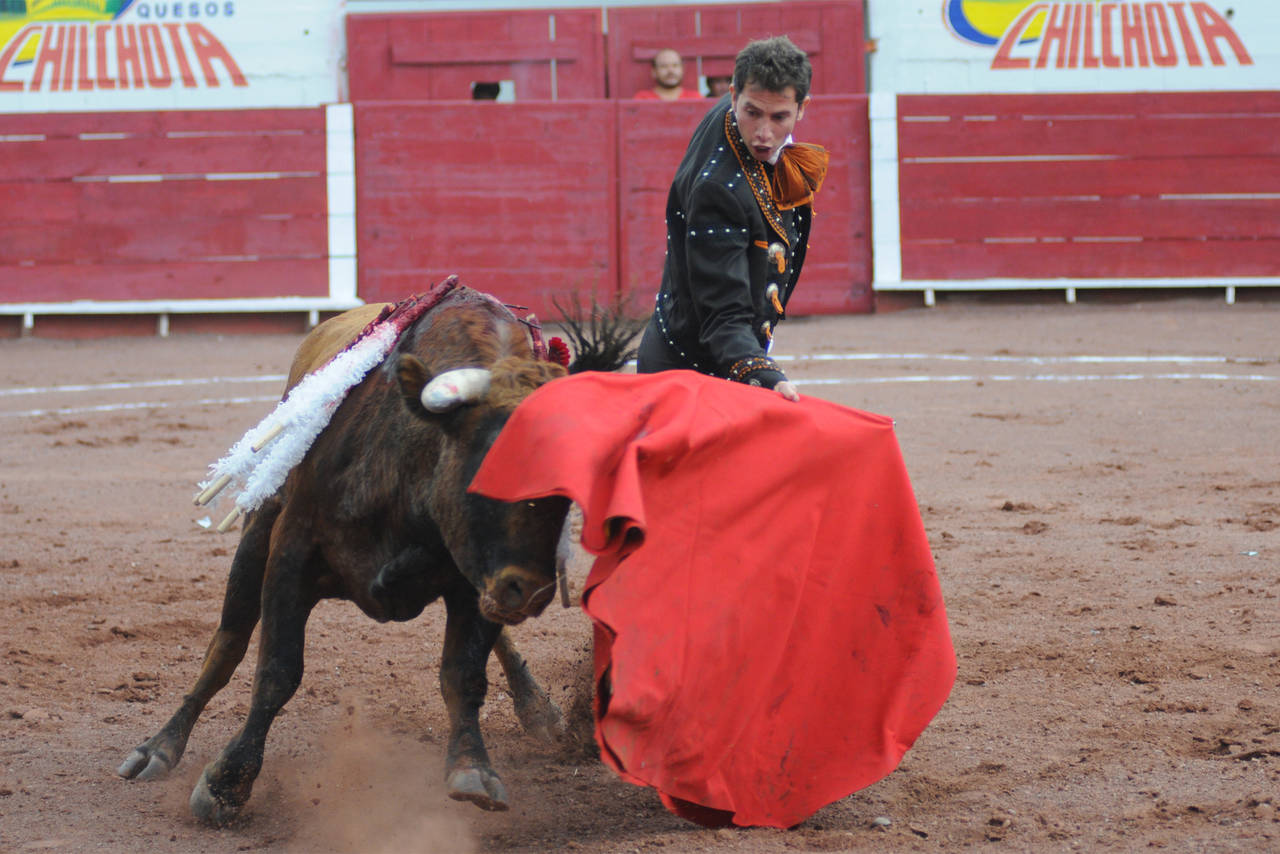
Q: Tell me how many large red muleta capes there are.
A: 1